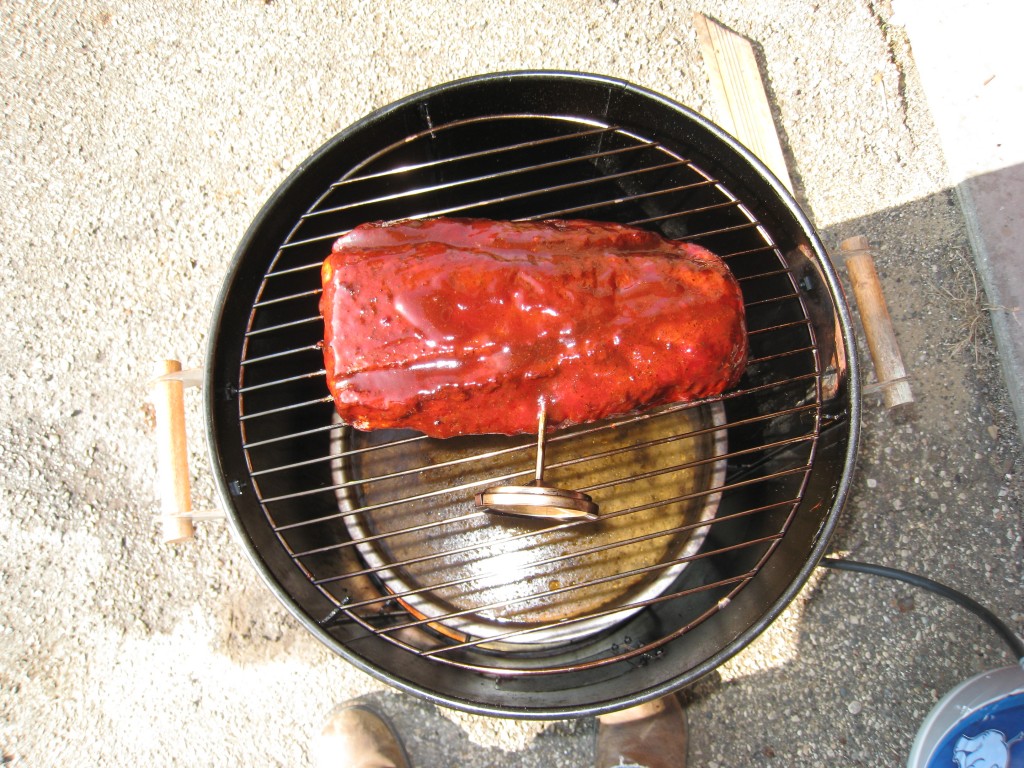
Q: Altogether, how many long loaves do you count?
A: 1